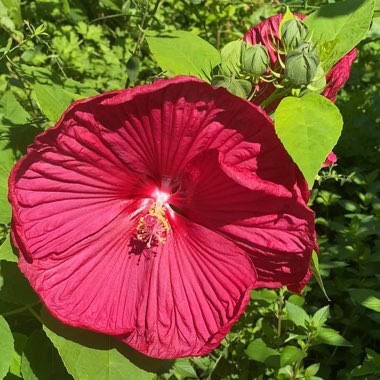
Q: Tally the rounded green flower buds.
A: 4